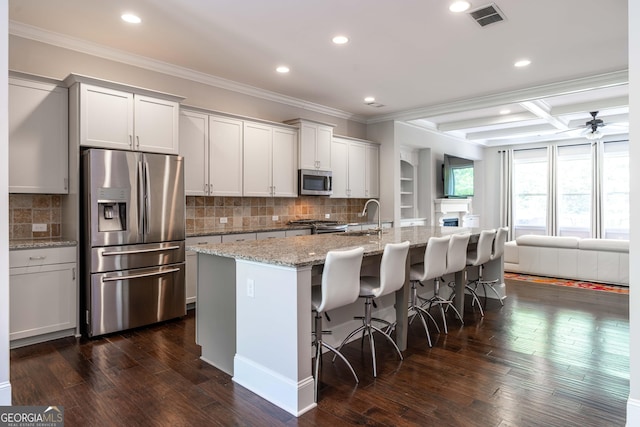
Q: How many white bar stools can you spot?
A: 6